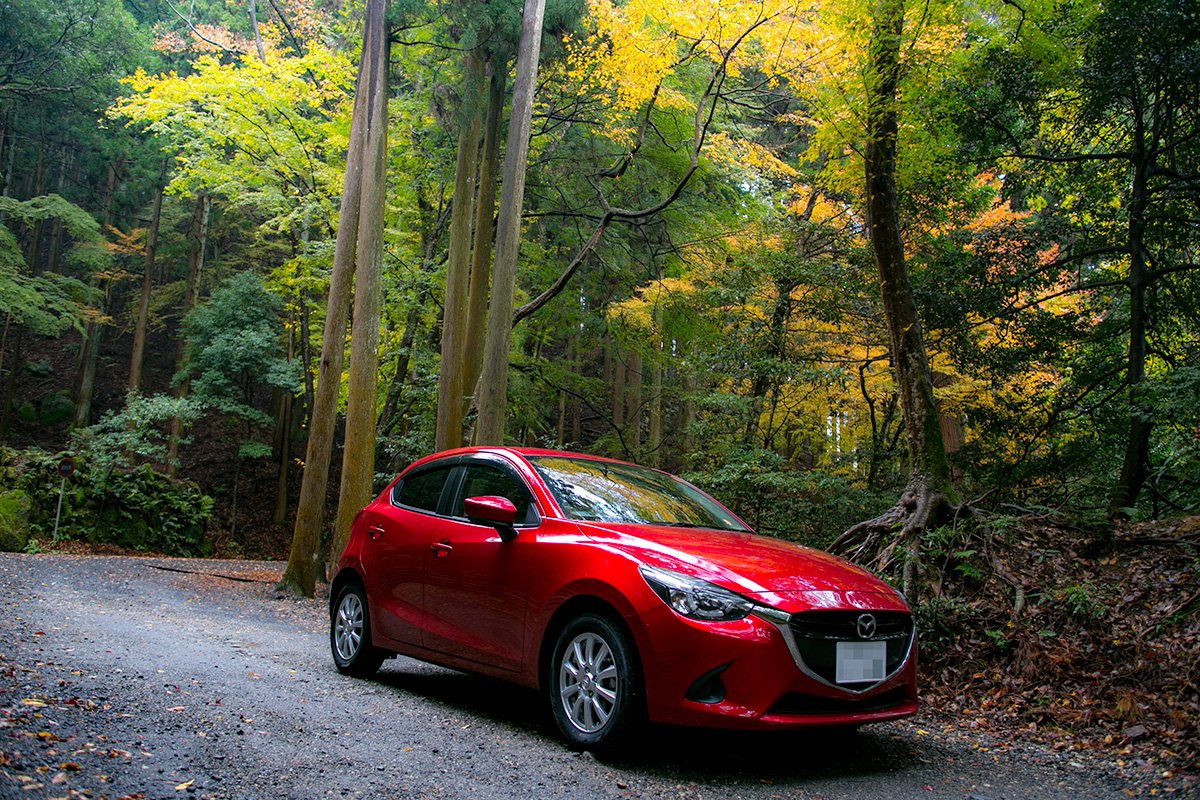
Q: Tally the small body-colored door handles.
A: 2